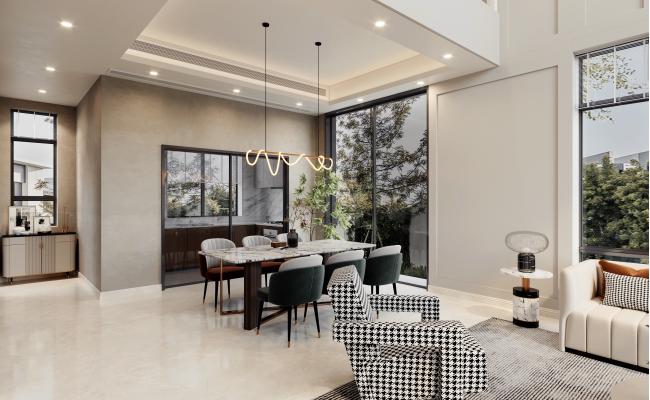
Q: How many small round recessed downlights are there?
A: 10